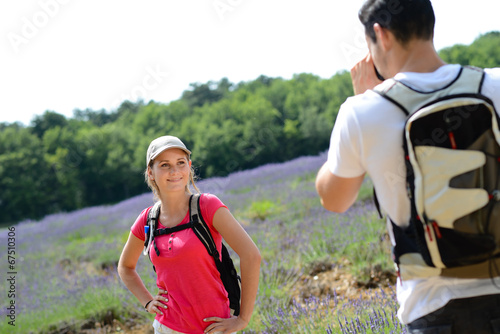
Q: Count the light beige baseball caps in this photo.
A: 1